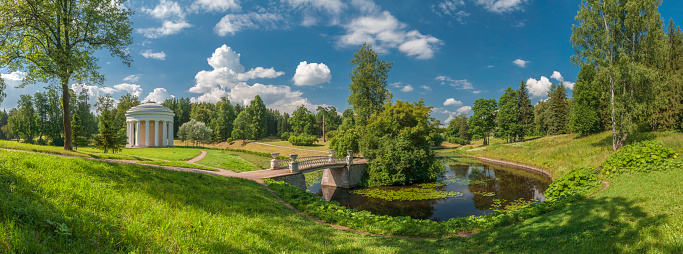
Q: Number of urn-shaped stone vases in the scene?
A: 4